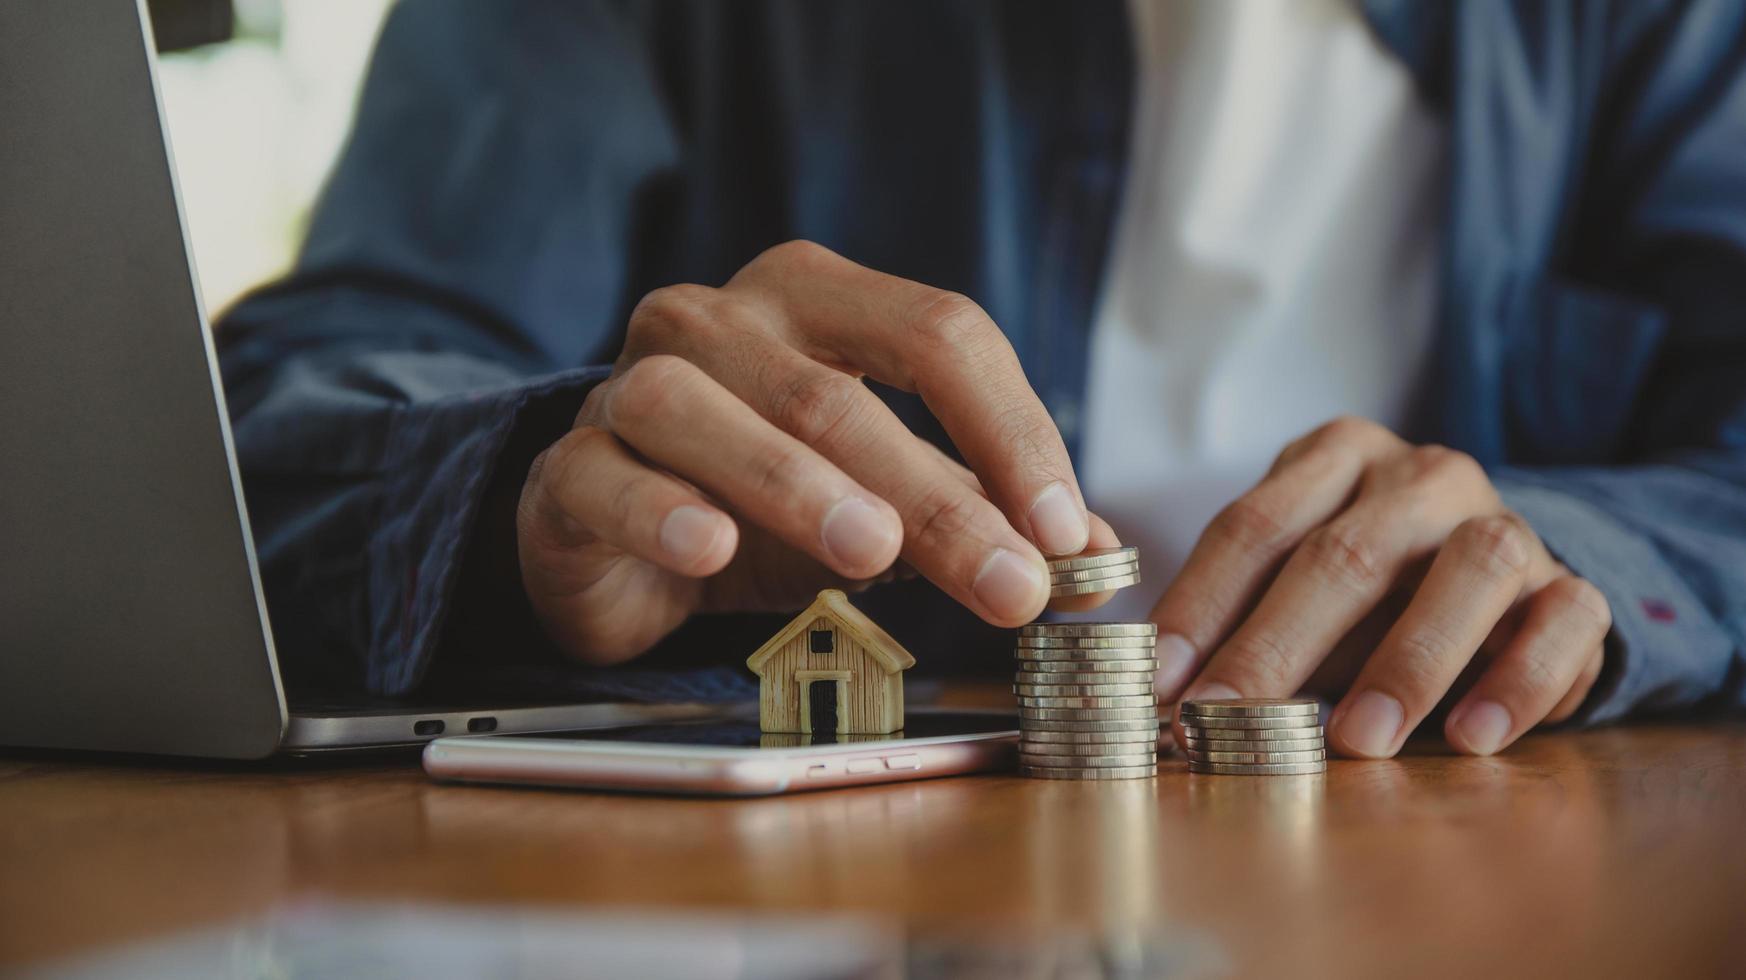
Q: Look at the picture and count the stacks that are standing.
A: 2